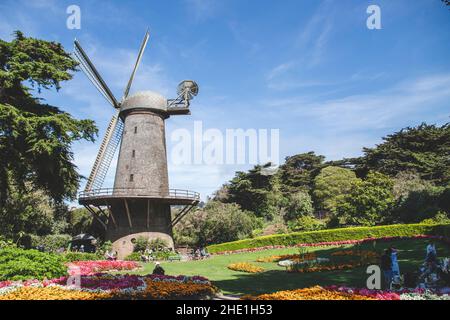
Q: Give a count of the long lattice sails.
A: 3